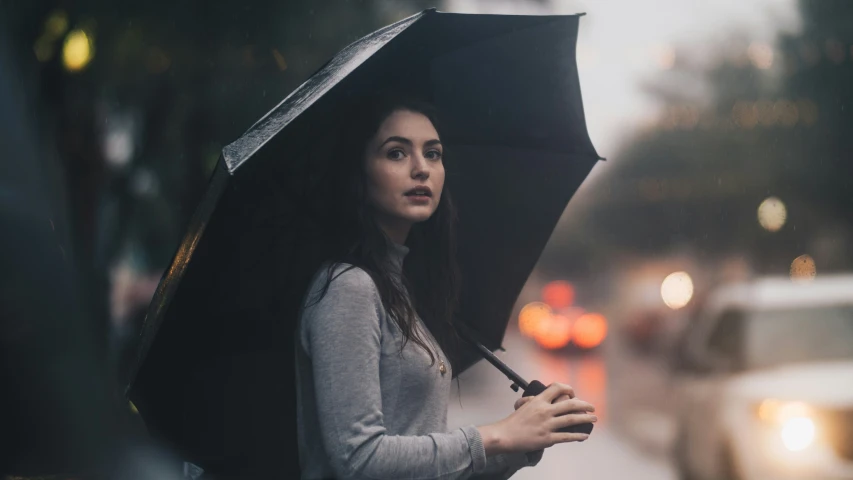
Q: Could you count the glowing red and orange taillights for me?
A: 4